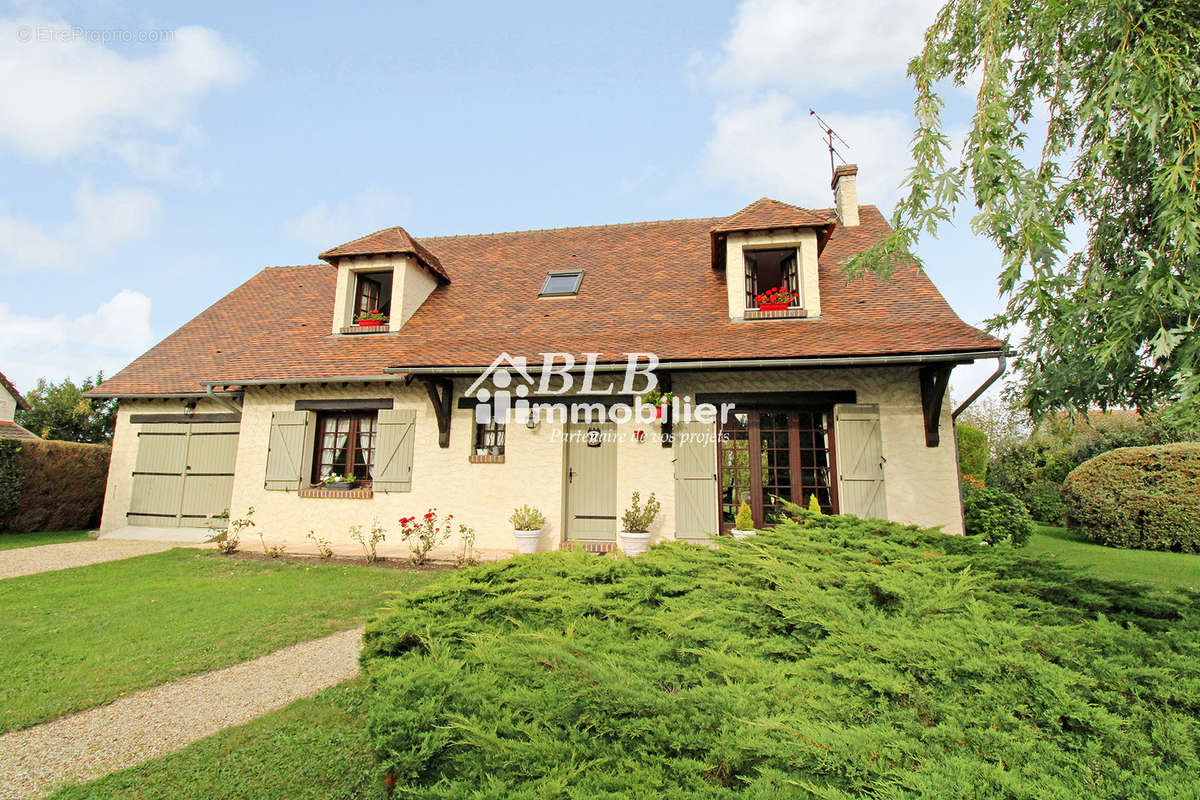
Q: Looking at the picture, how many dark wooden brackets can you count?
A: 3